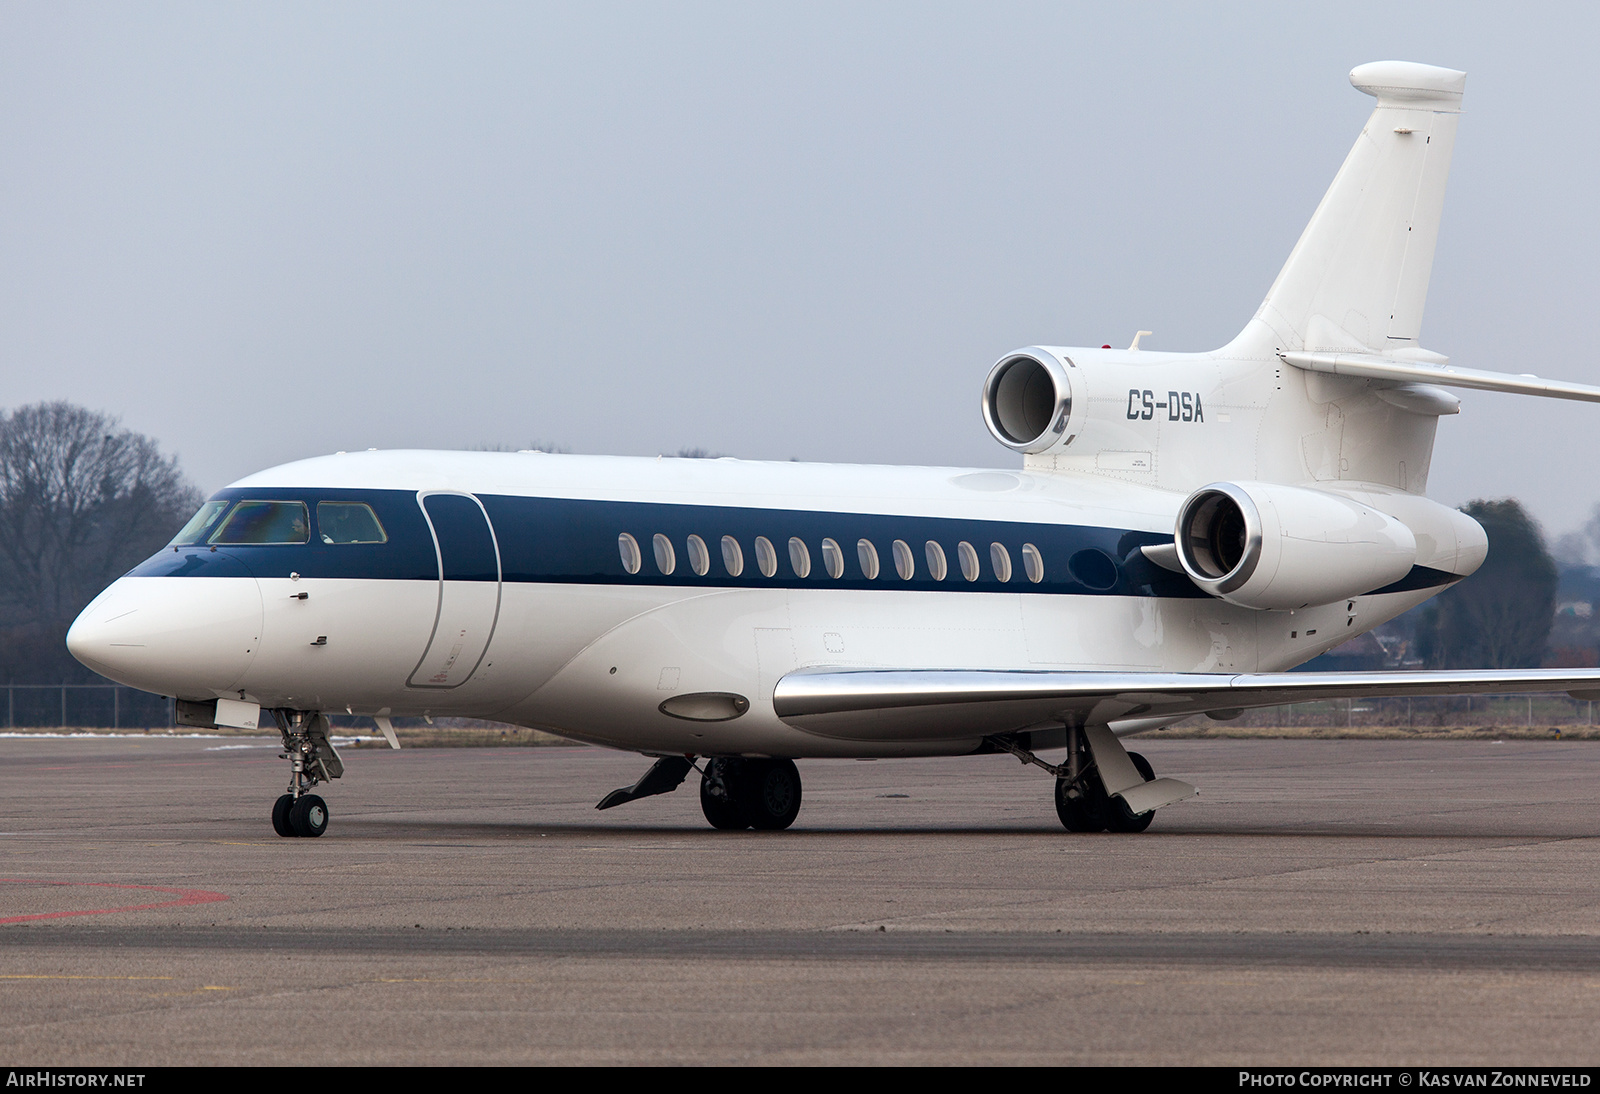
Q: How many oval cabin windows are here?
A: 13